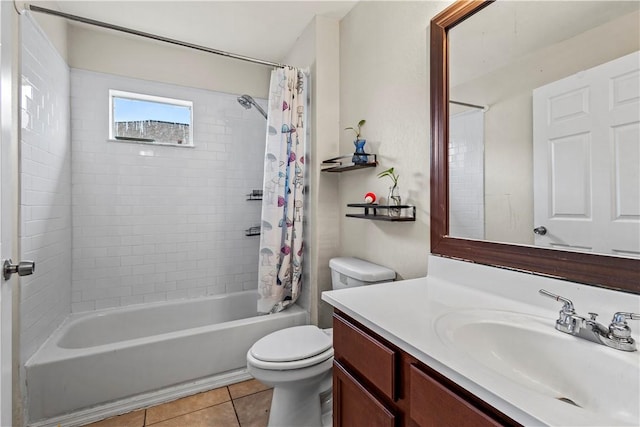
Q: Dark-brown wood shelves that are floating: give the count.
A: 2